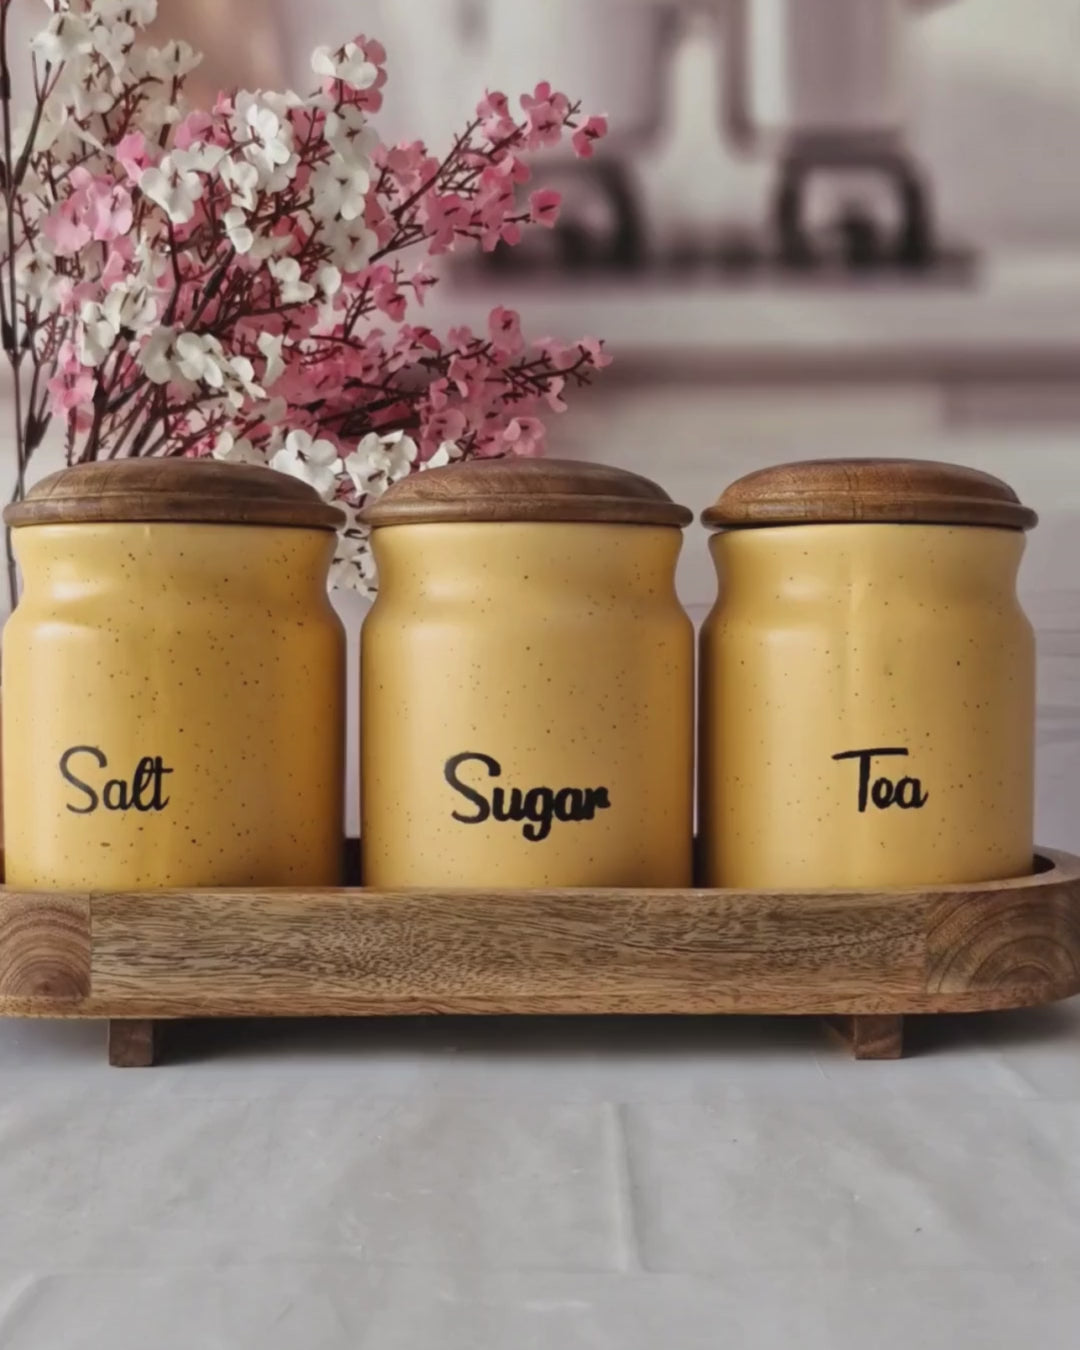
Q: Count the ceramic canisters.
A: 3